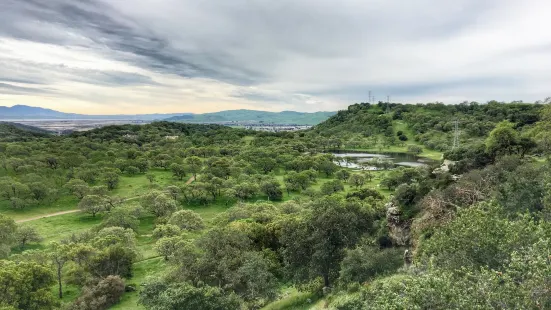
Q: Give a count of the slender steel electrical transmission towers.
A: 4